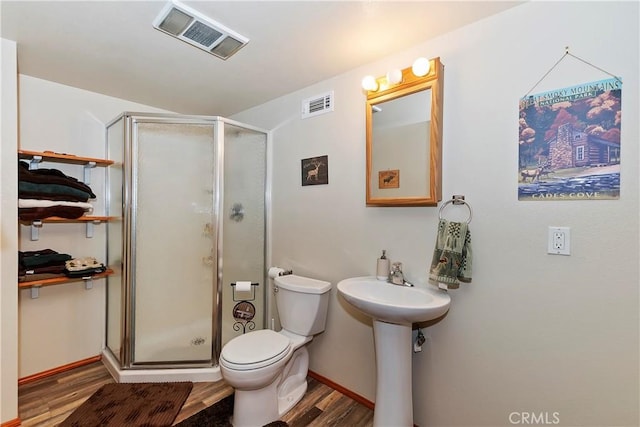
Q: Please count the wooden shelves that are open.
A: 3